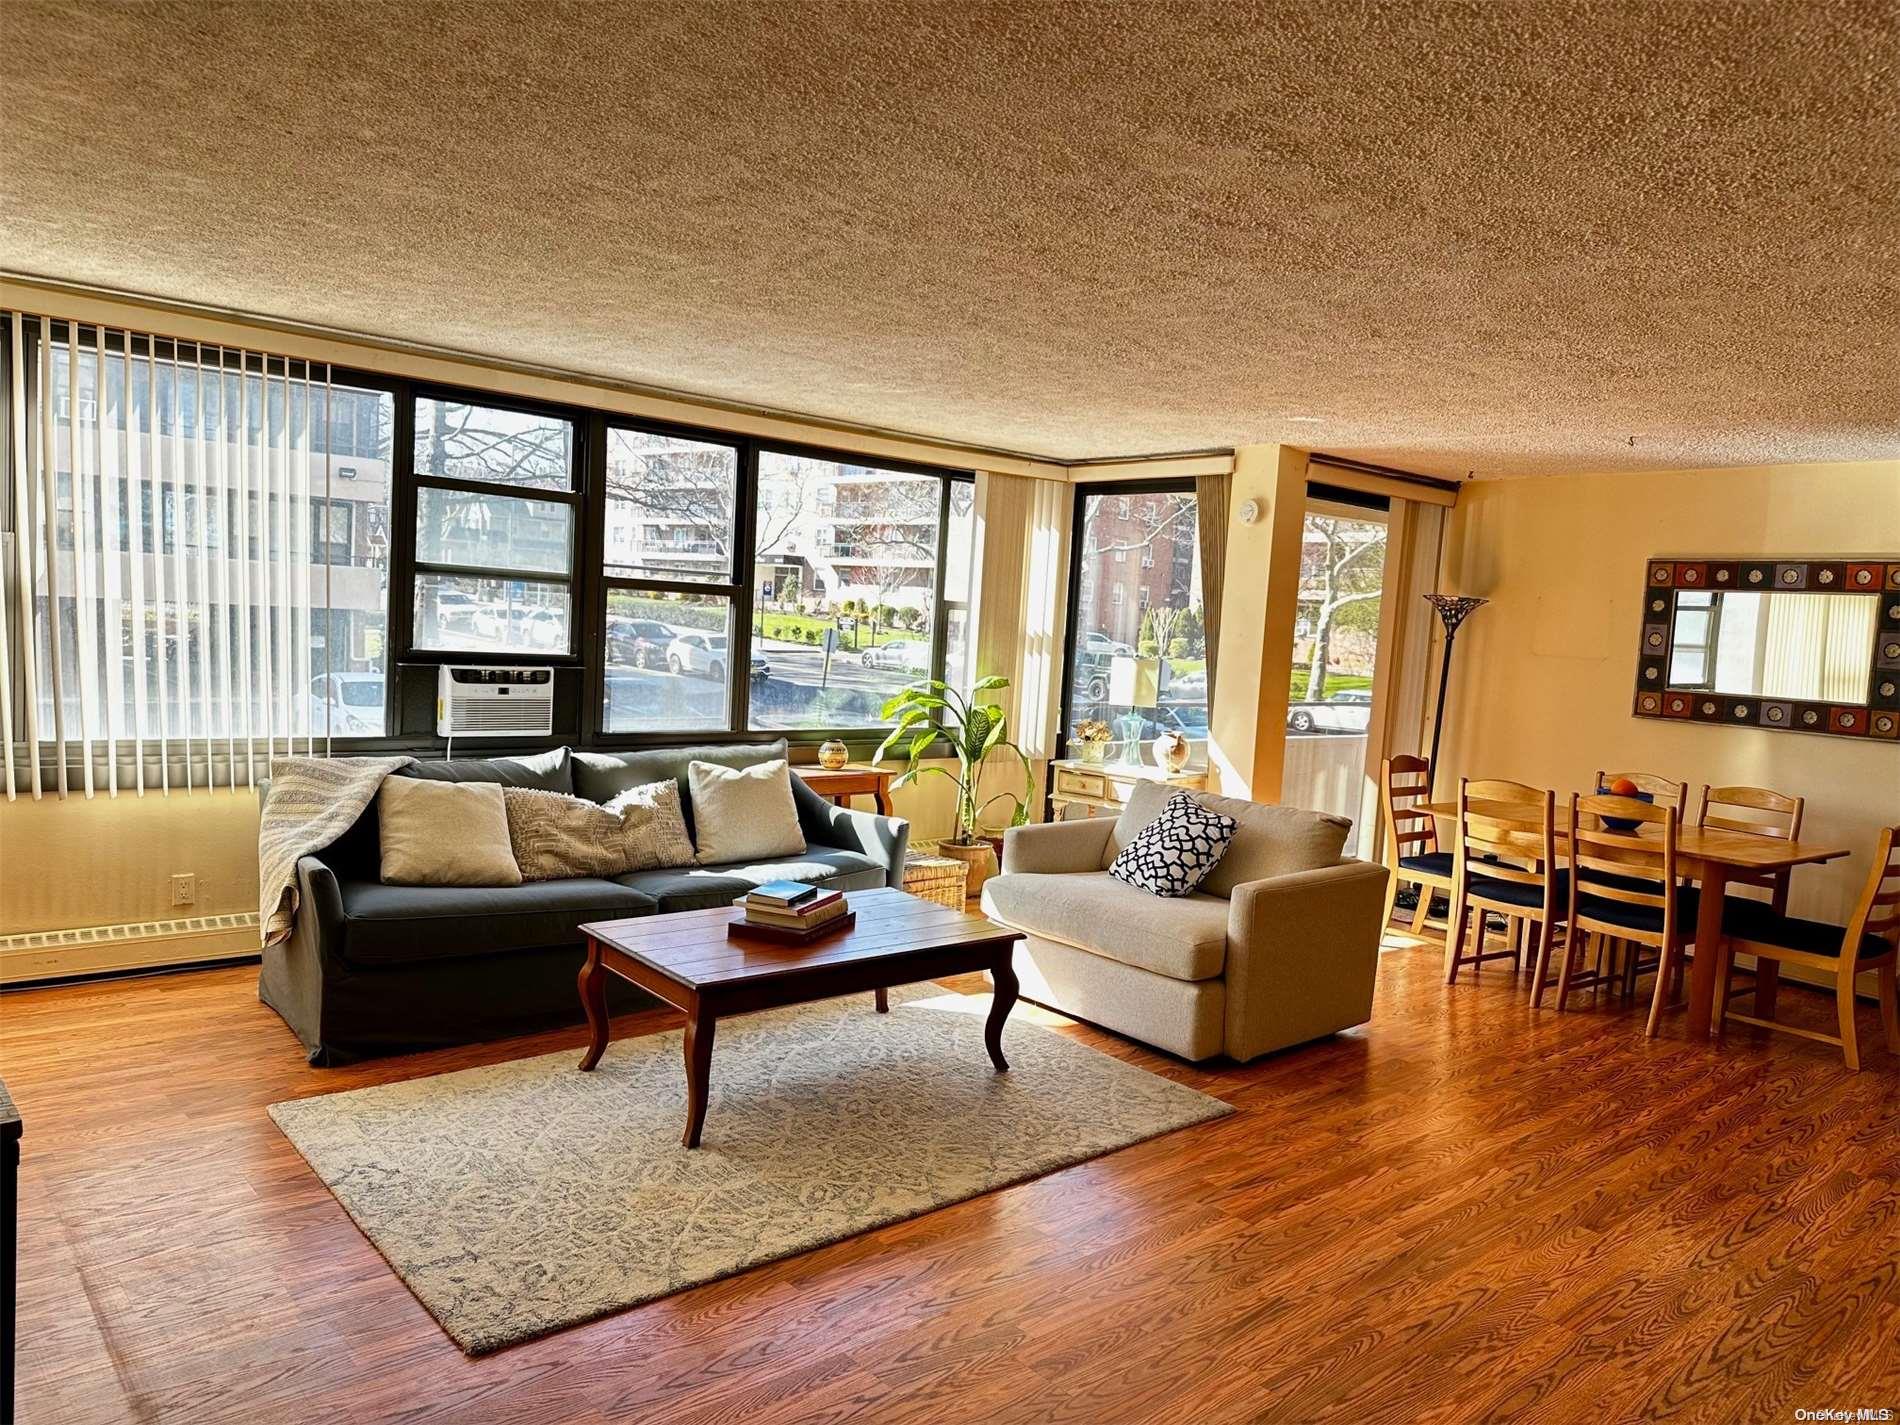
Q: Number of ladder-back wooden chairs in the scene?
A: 6